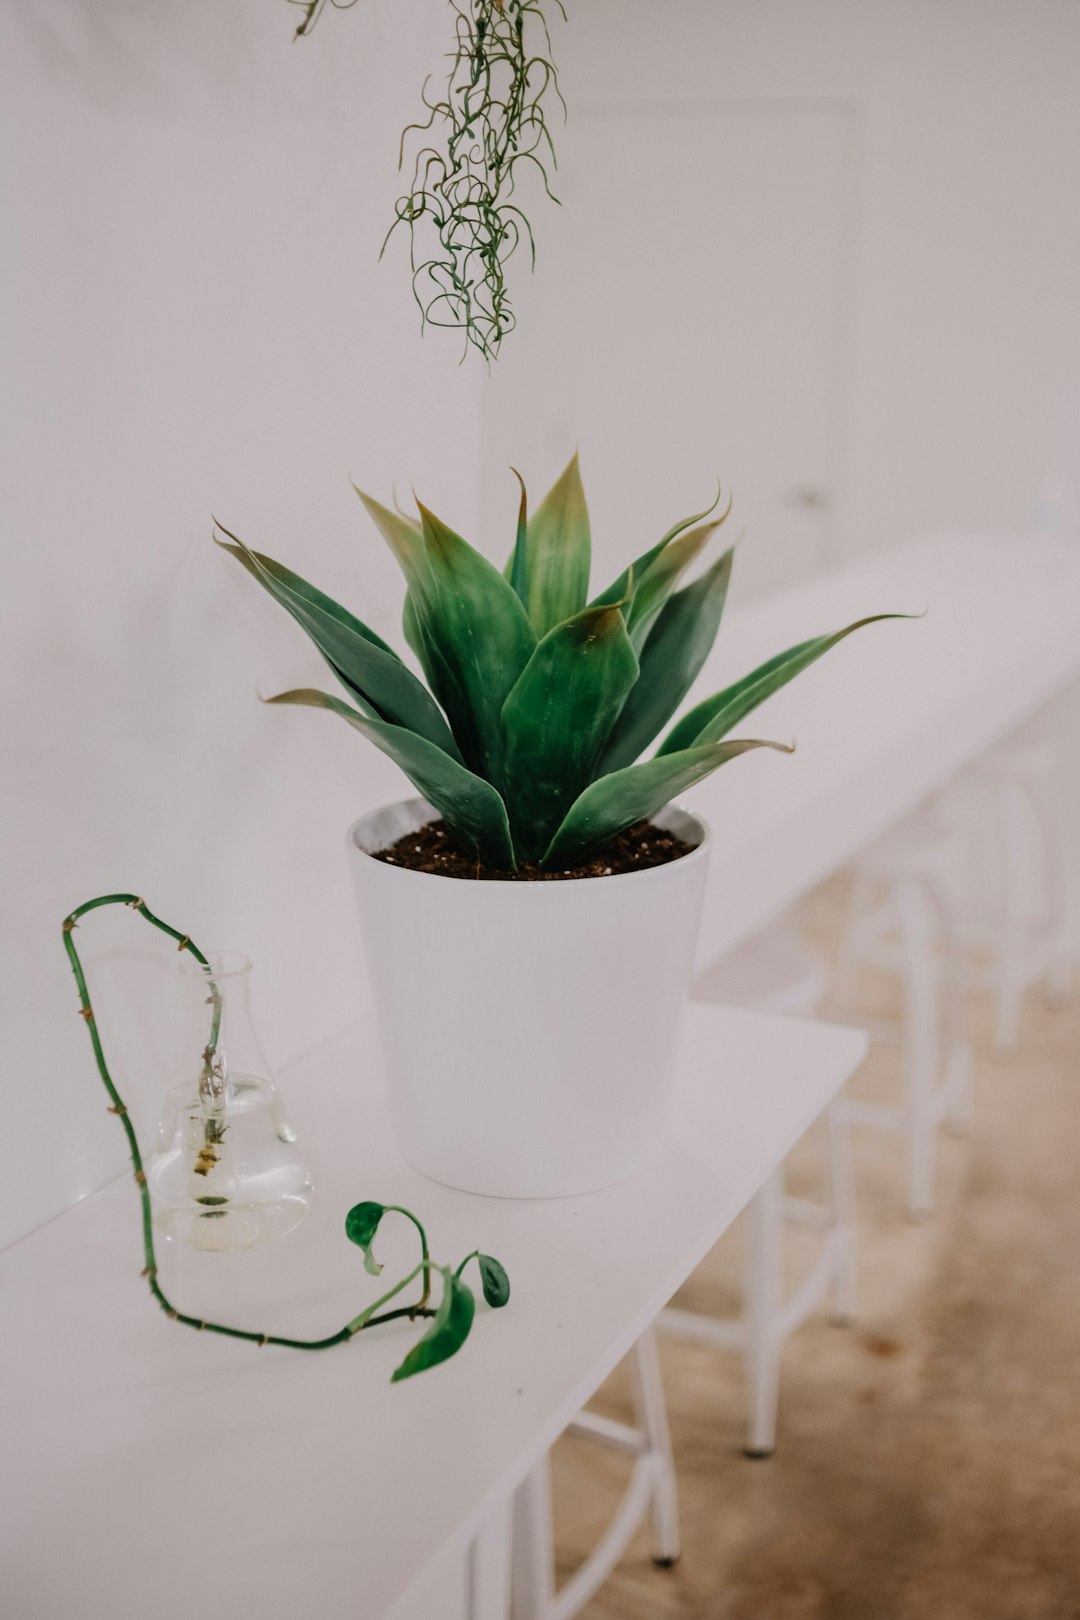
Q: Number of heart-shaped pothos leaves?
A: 3